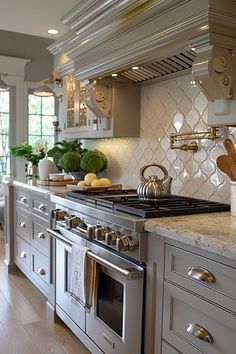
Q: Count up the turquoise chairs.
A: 0